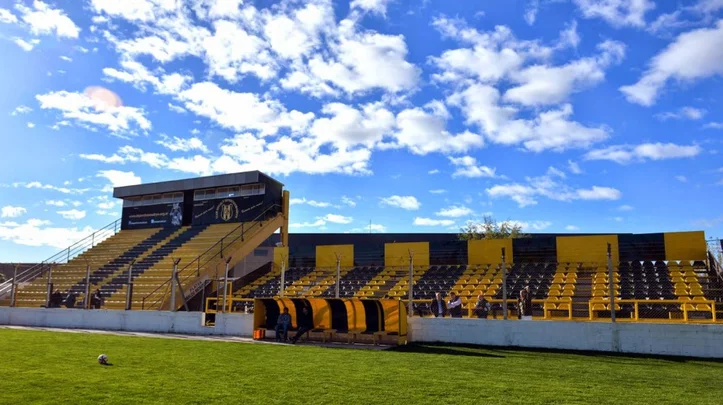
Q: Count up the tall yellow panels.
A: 6